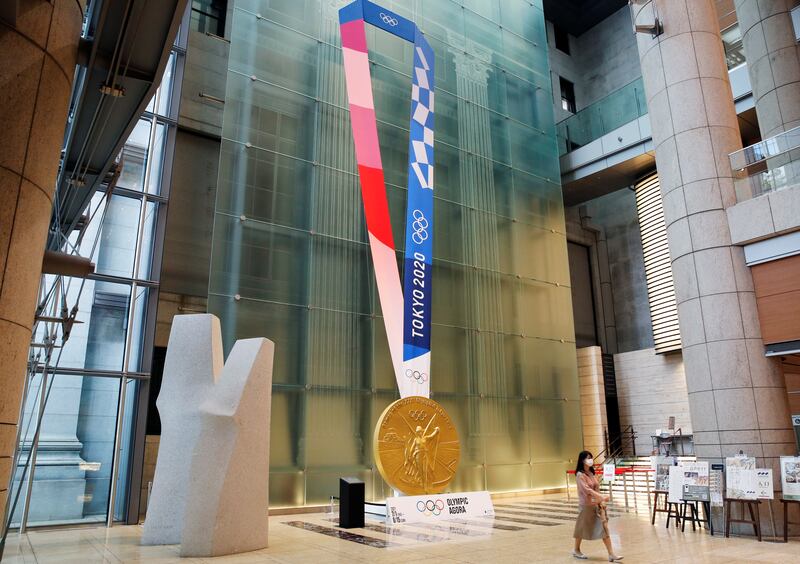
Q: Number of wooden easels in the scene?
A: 5